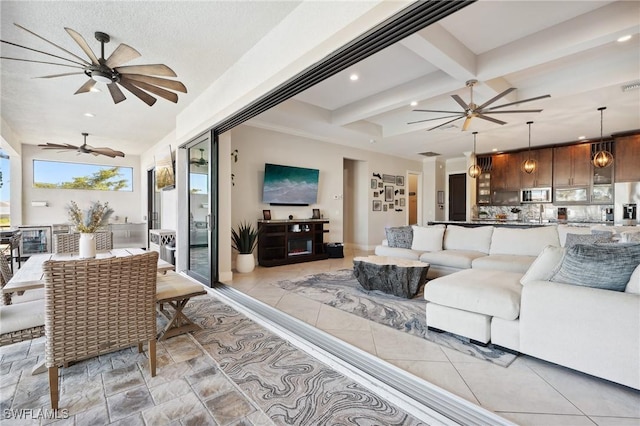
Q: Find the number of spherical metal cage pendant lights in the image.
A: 3